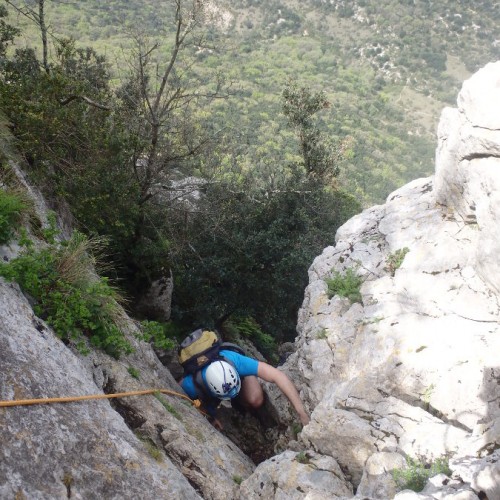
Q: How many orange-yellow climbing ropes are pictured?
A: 1